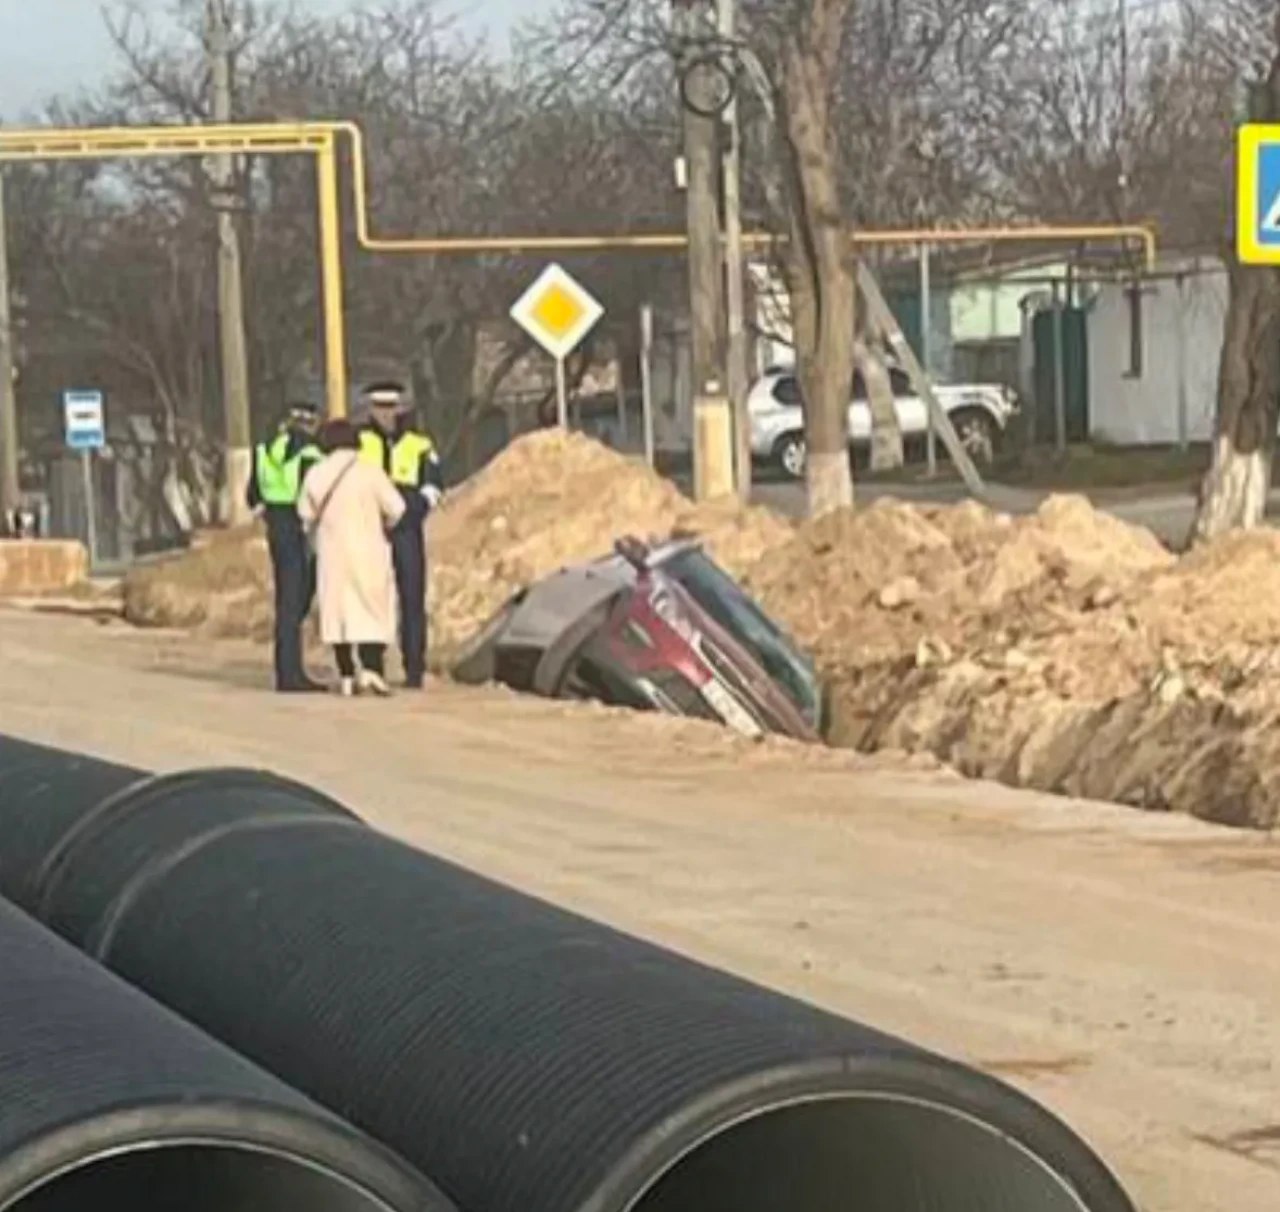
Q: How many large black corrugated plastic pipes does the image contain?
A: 2